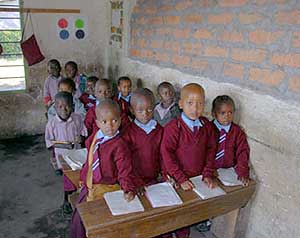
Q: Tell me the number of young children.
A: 12